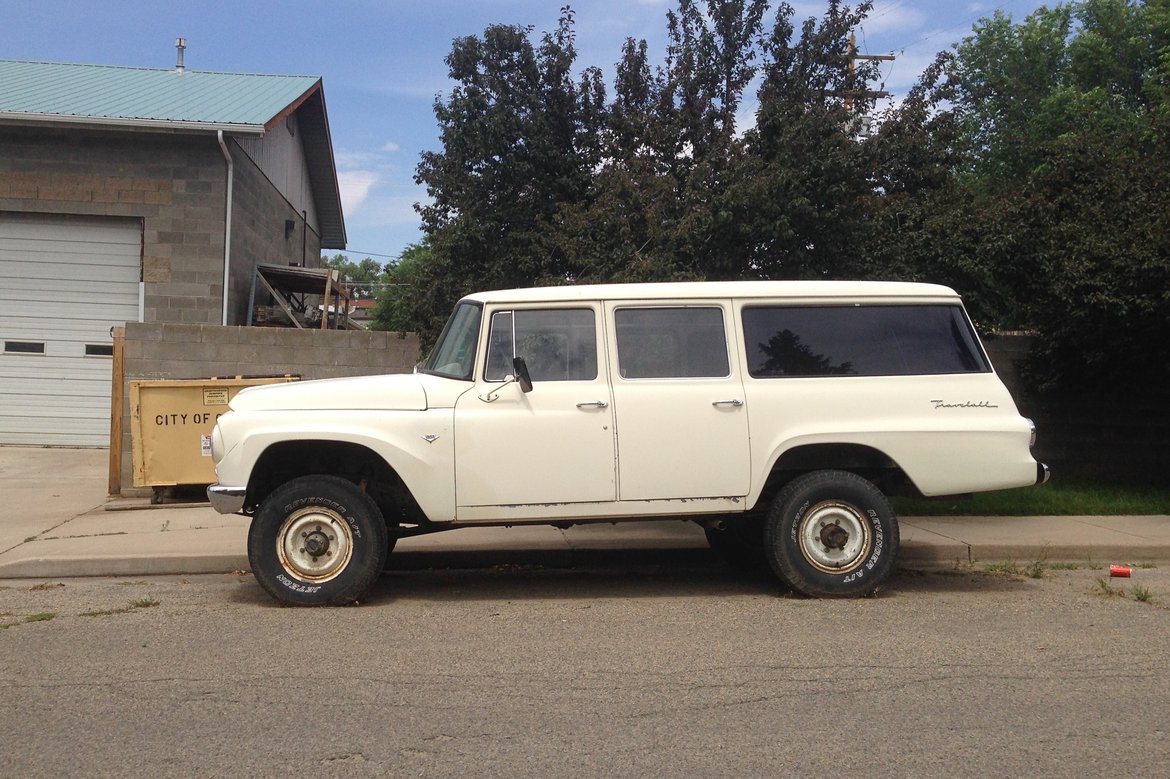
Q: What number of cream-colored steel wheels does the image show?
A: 2